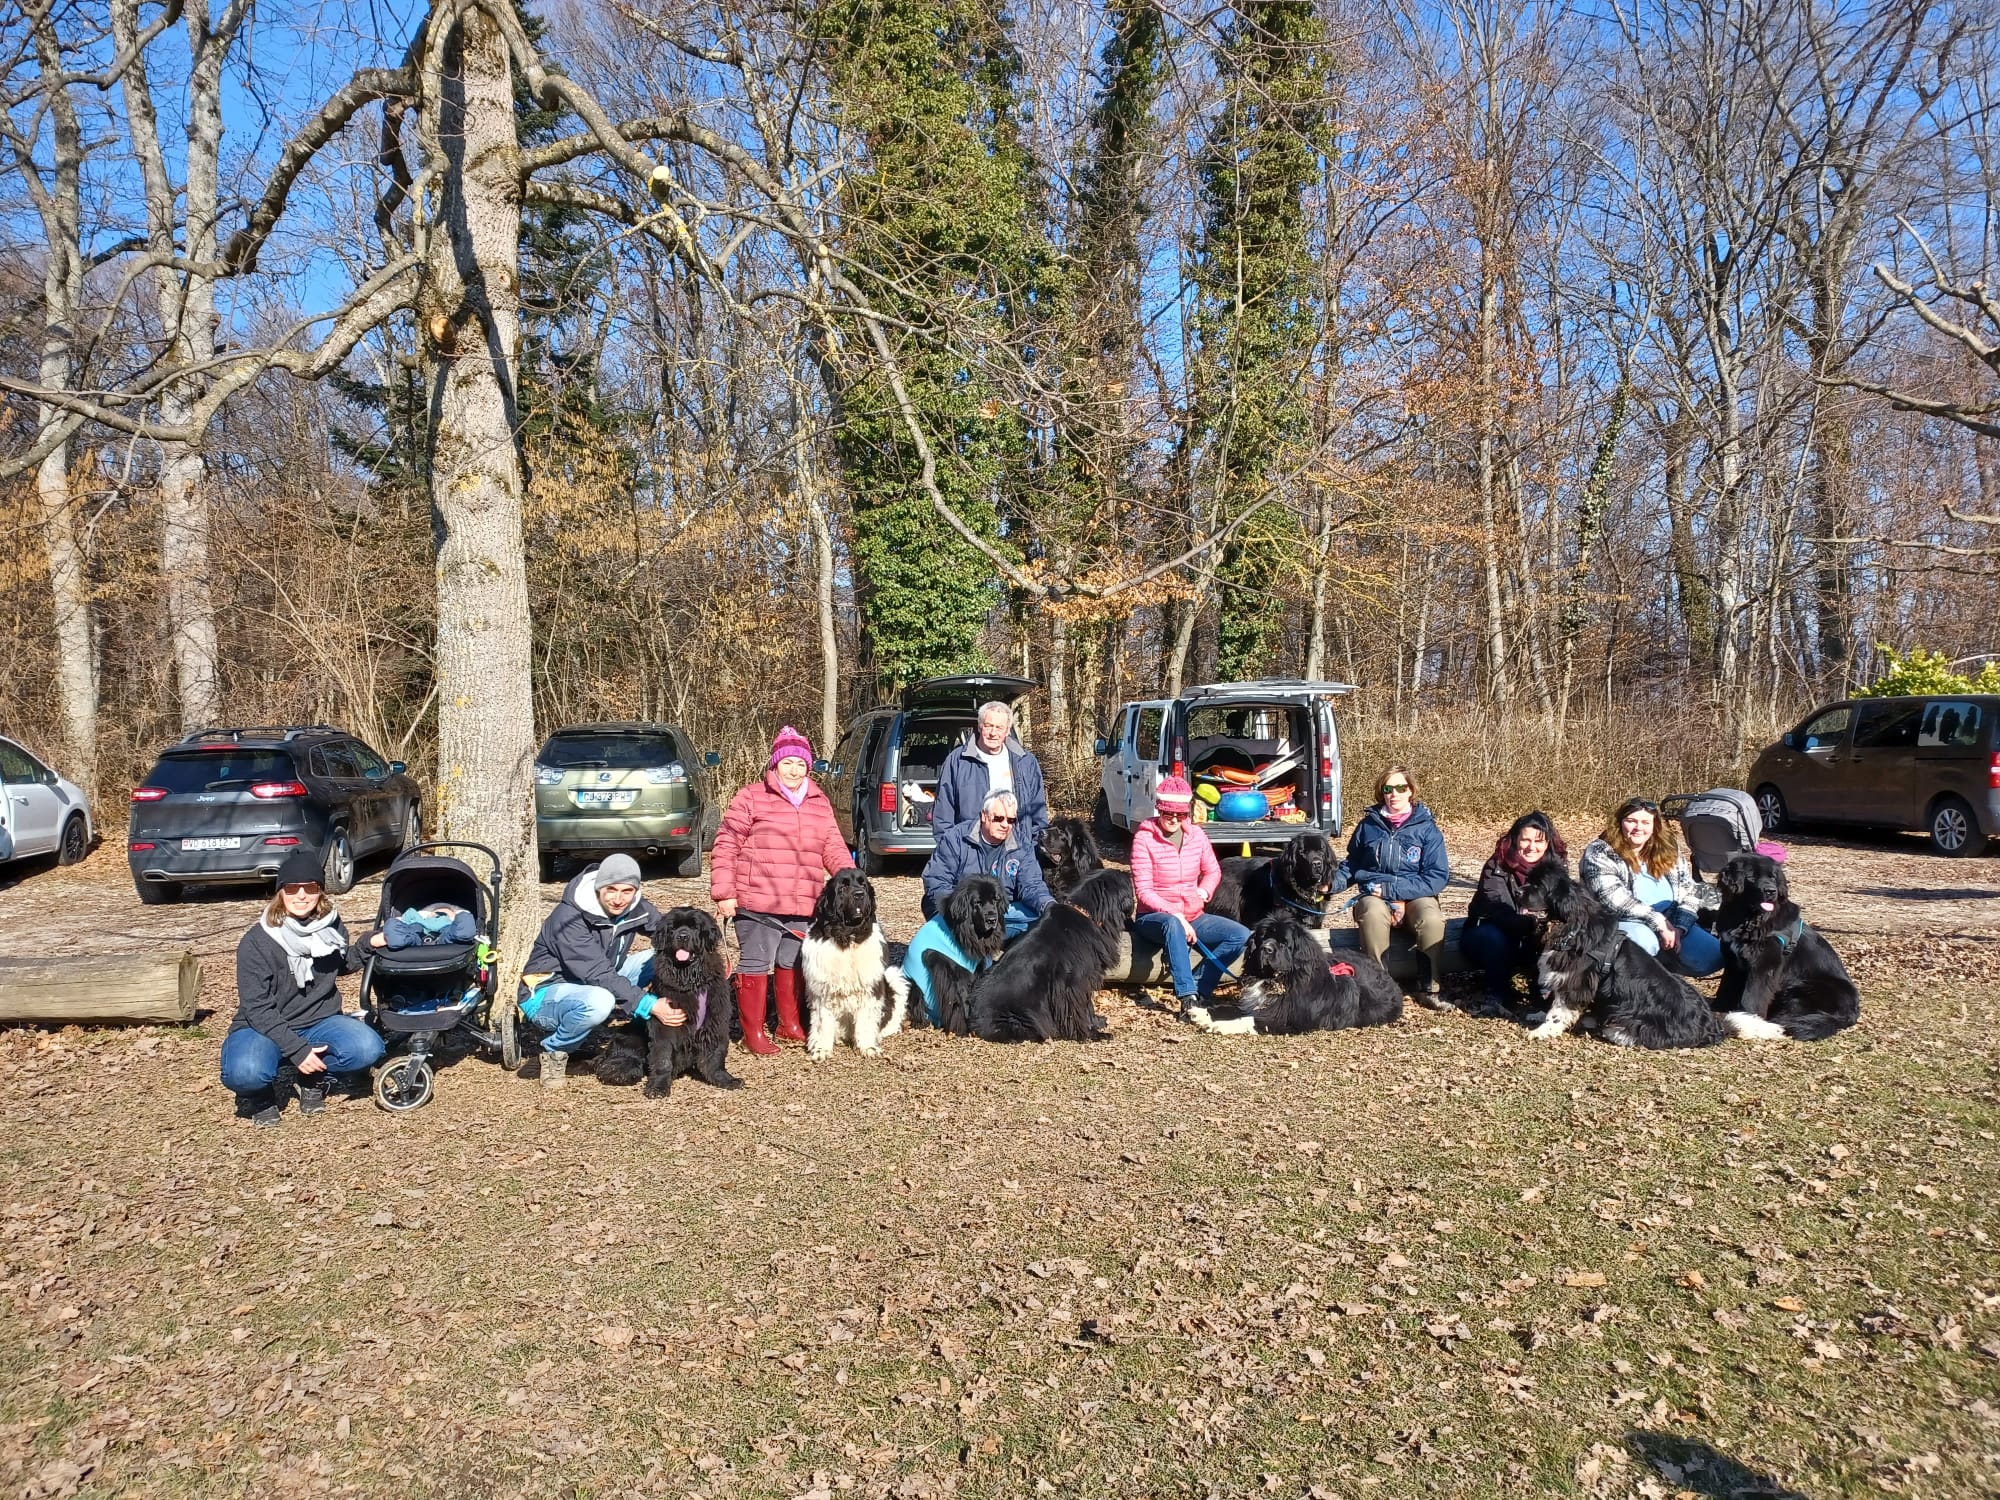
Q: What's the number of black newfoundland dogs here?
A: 8